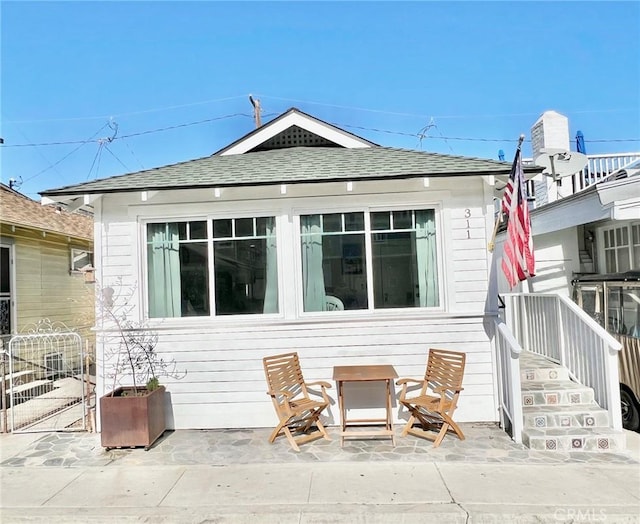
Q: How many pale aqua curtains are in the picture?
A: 4